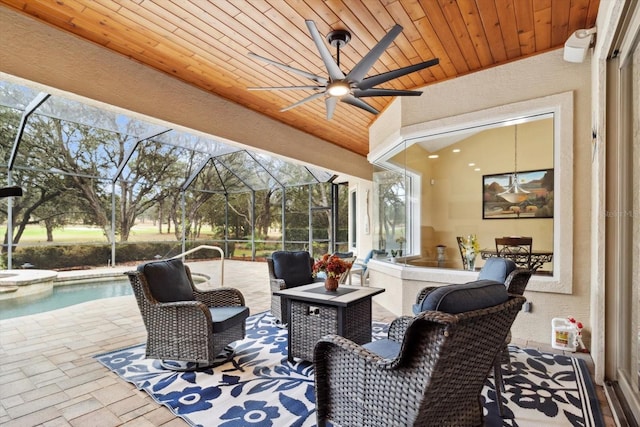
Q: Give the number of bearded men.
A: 0